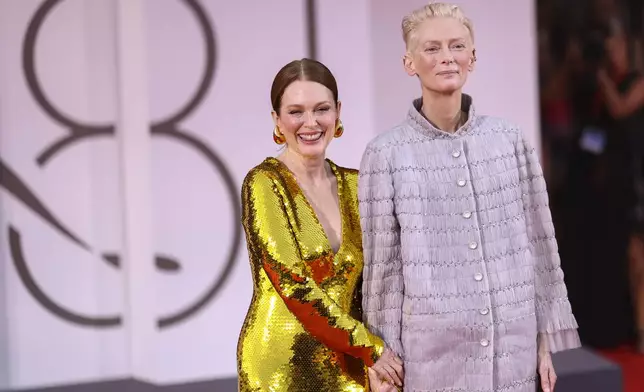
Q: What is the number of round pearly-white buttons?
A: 7